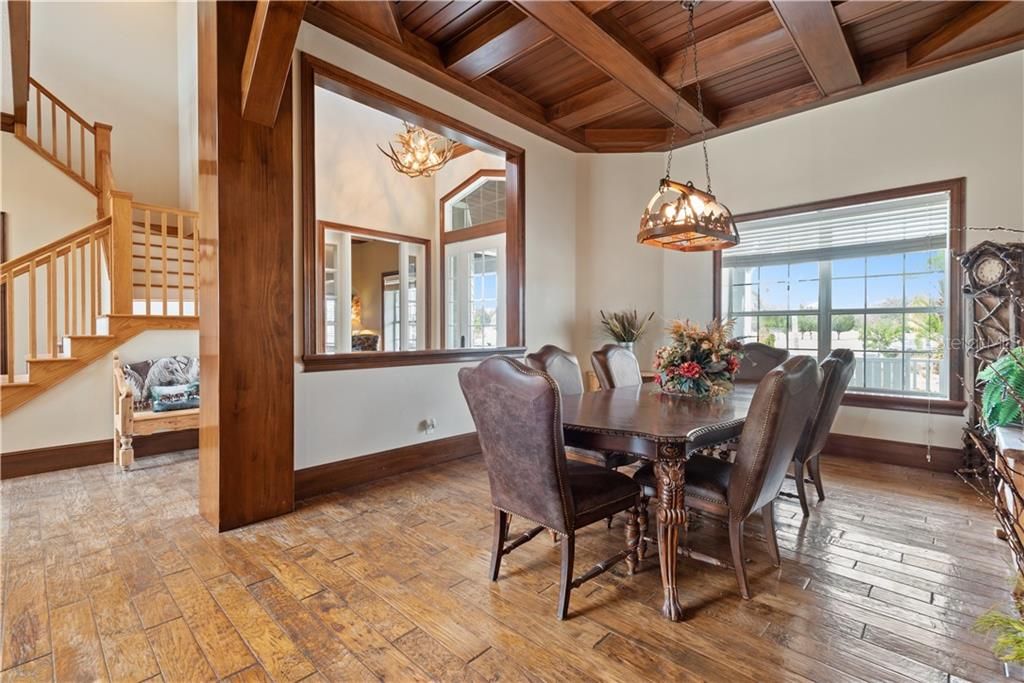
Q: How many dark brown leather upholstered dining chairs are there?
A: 6